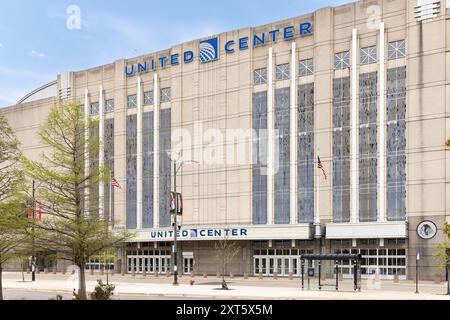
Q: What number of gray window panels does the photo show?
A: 12